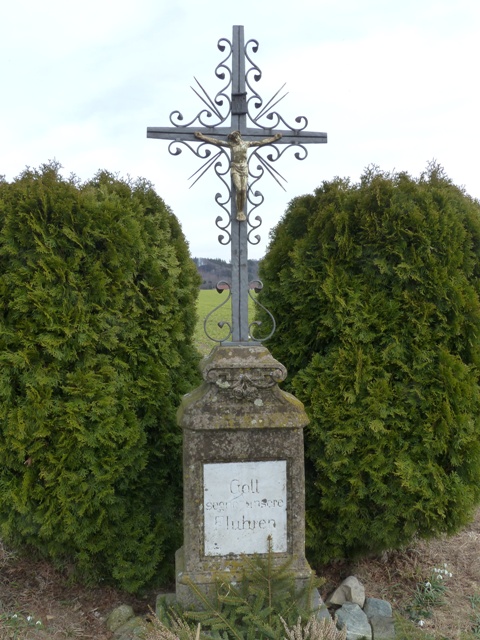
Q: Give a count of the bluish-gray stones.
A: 2